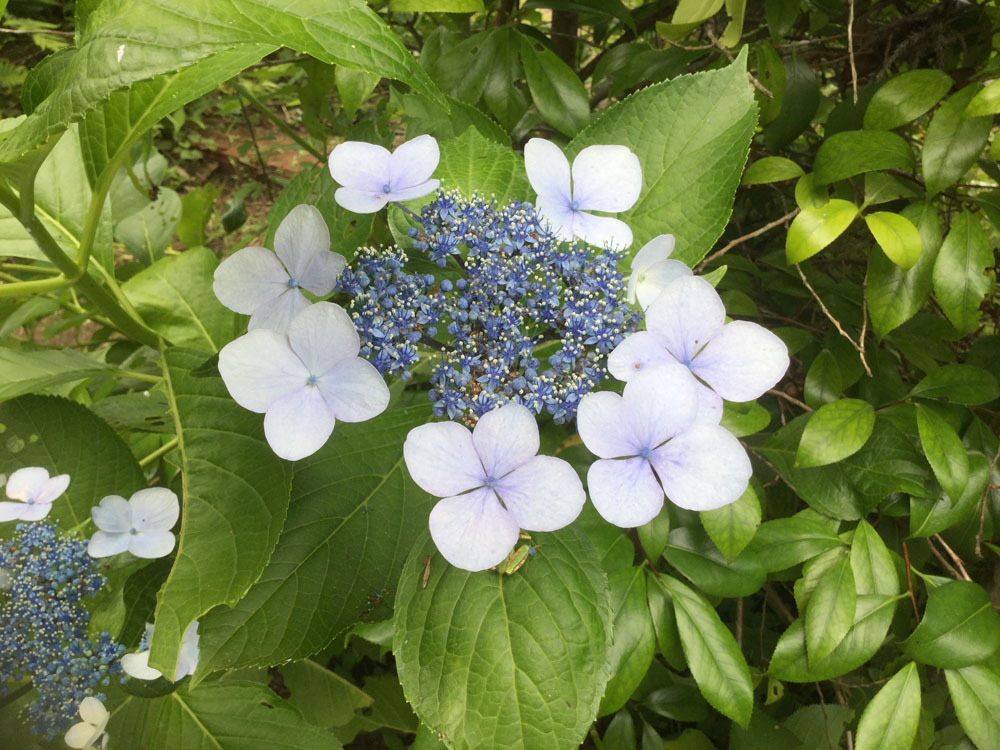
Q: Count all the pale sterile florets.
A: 12